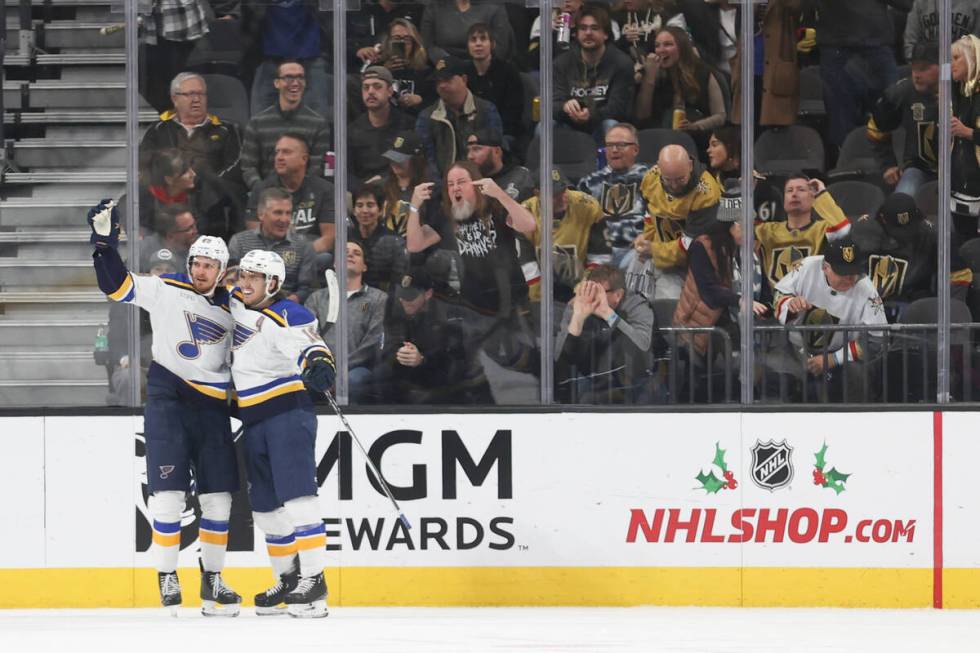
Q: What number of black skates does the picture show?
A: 4